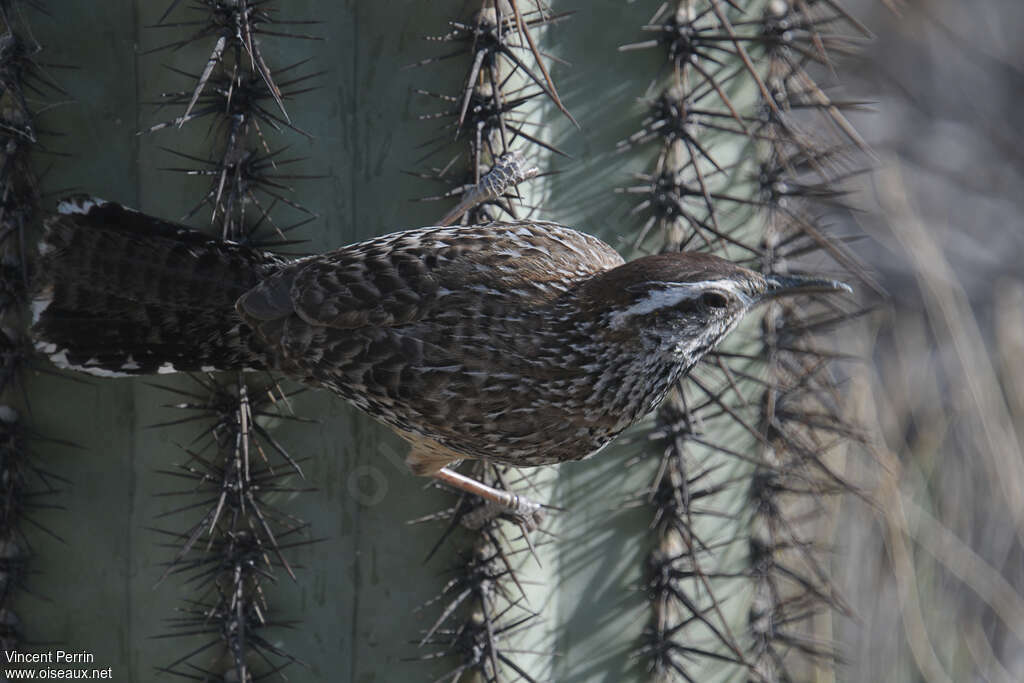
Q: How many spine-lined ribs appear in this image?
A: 5